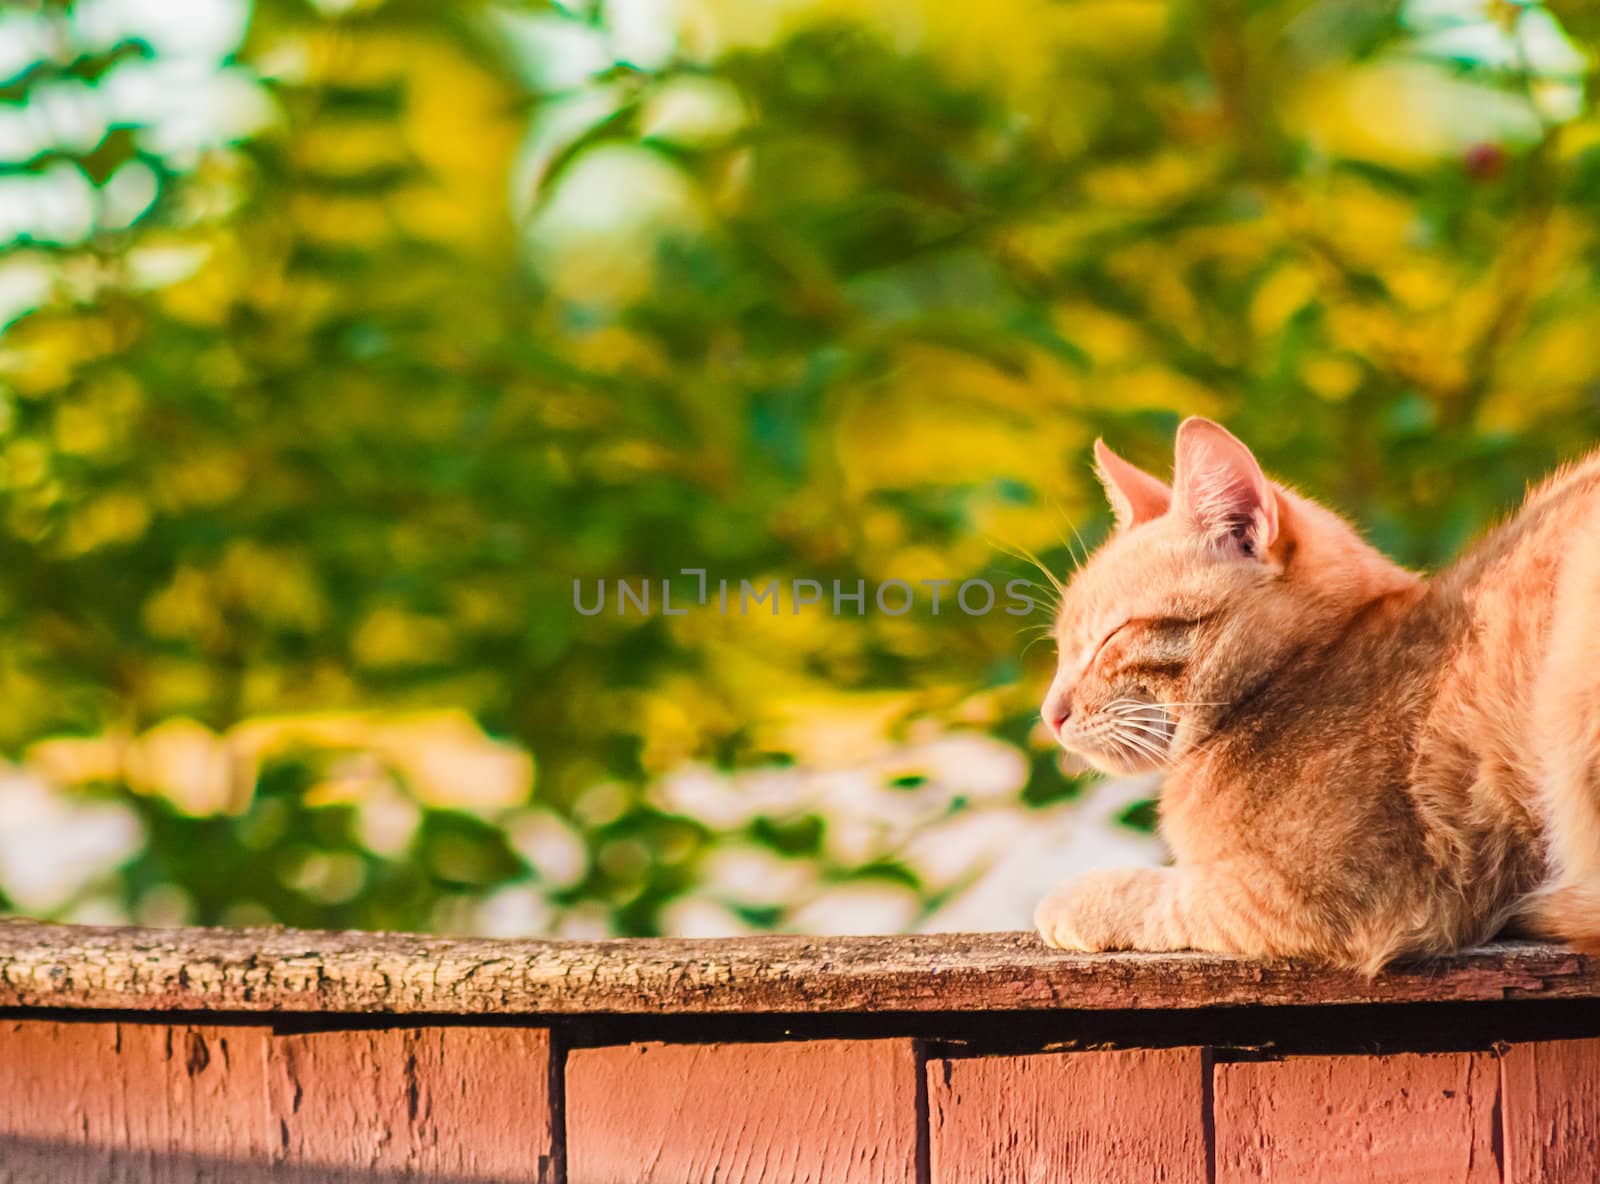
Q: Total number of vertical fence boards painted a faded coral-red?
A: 6